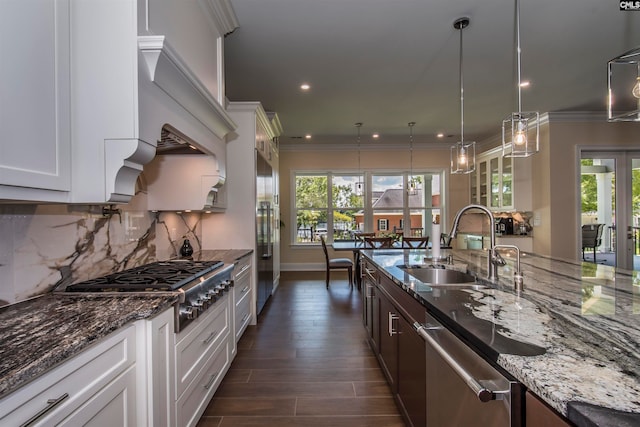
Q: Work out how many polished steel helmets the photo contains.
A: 0